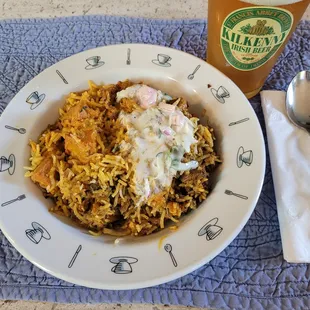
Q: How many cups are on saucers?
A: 9